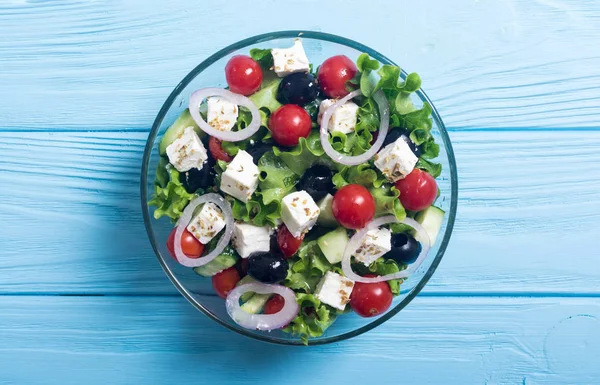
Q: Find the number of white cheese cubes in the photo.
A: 11